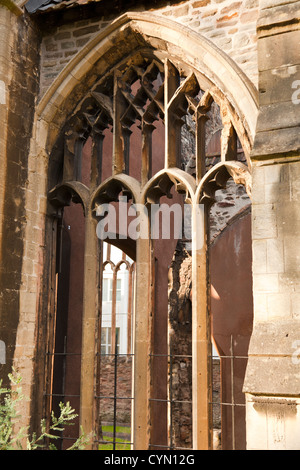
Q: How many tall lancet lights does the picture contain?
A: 4